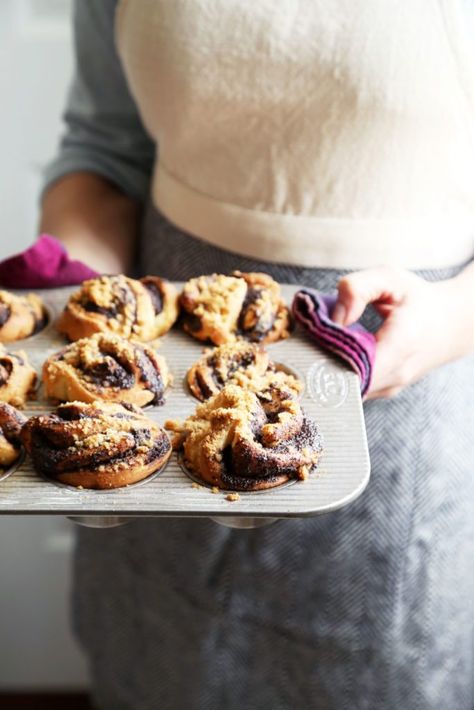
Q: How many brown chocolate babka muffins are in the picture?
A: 9